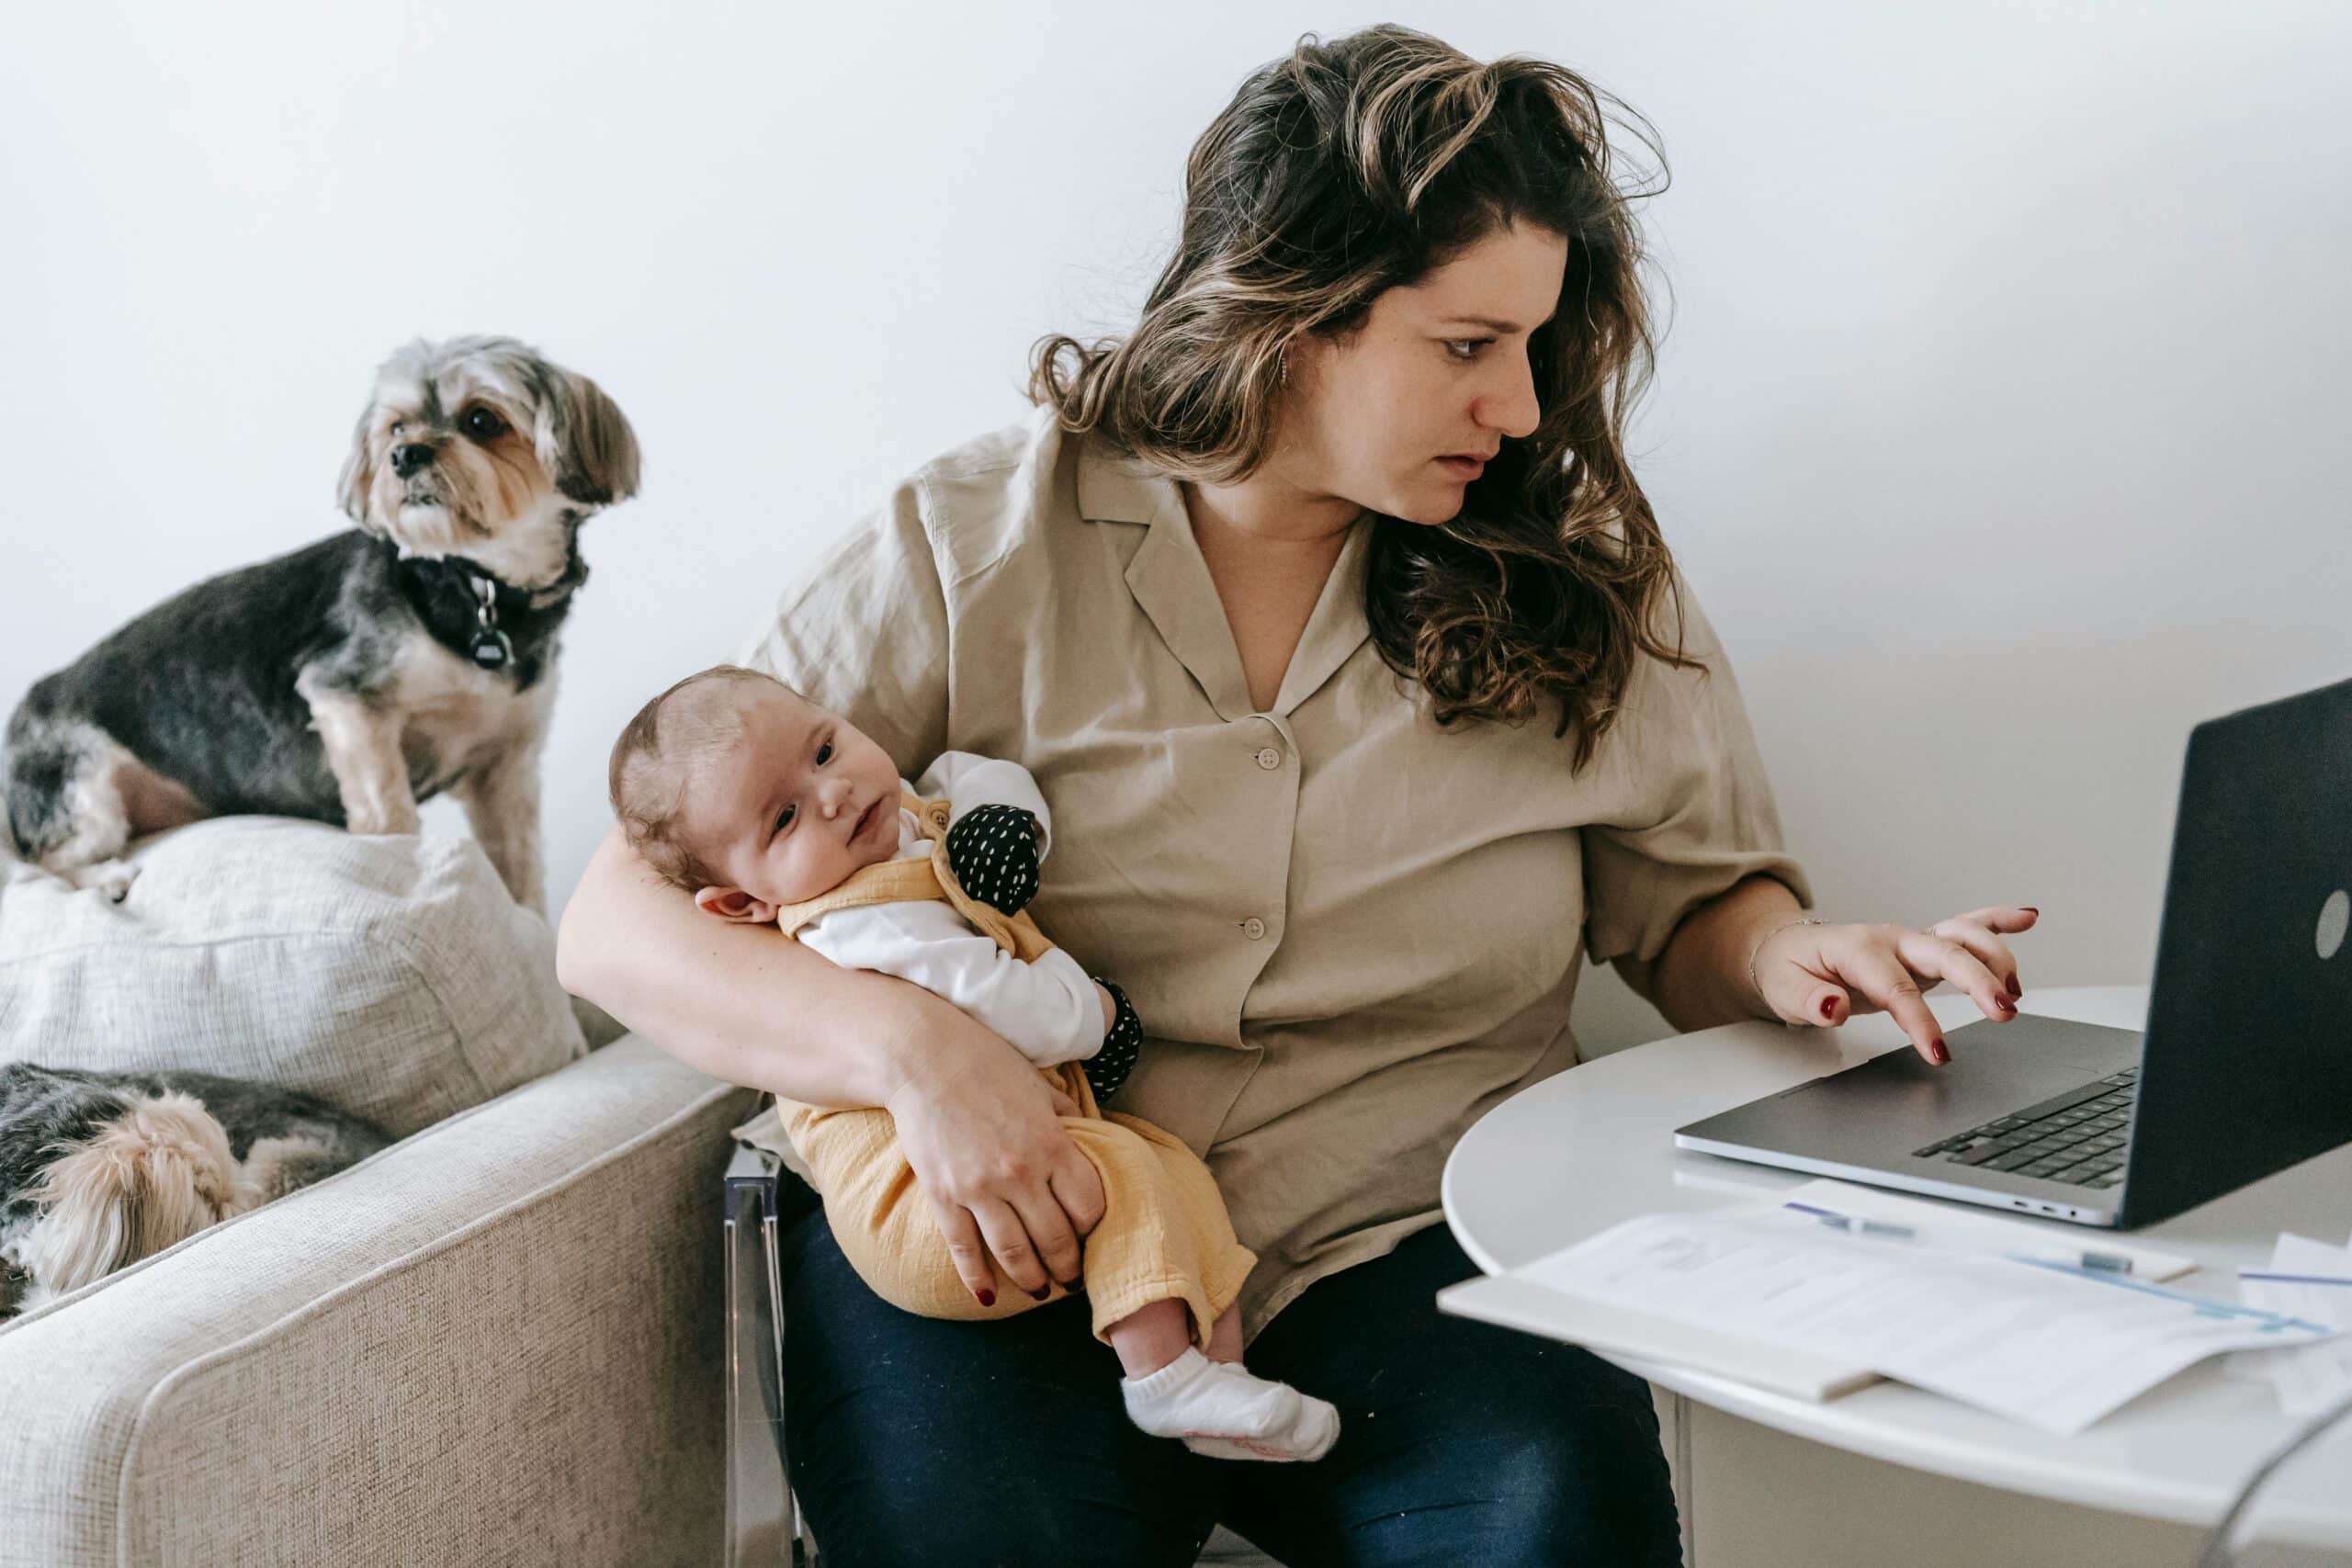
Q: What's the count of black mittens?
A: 2